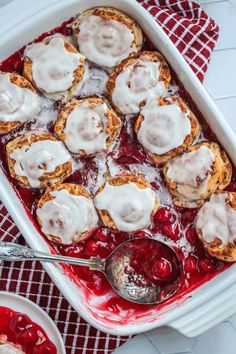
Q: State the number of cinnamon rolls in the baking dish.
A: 11